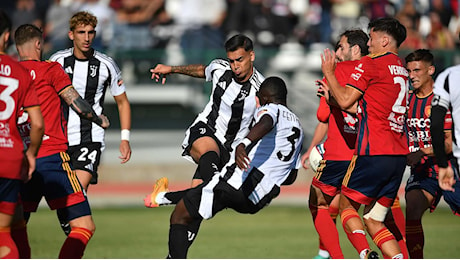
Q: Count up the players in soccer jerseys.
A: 9